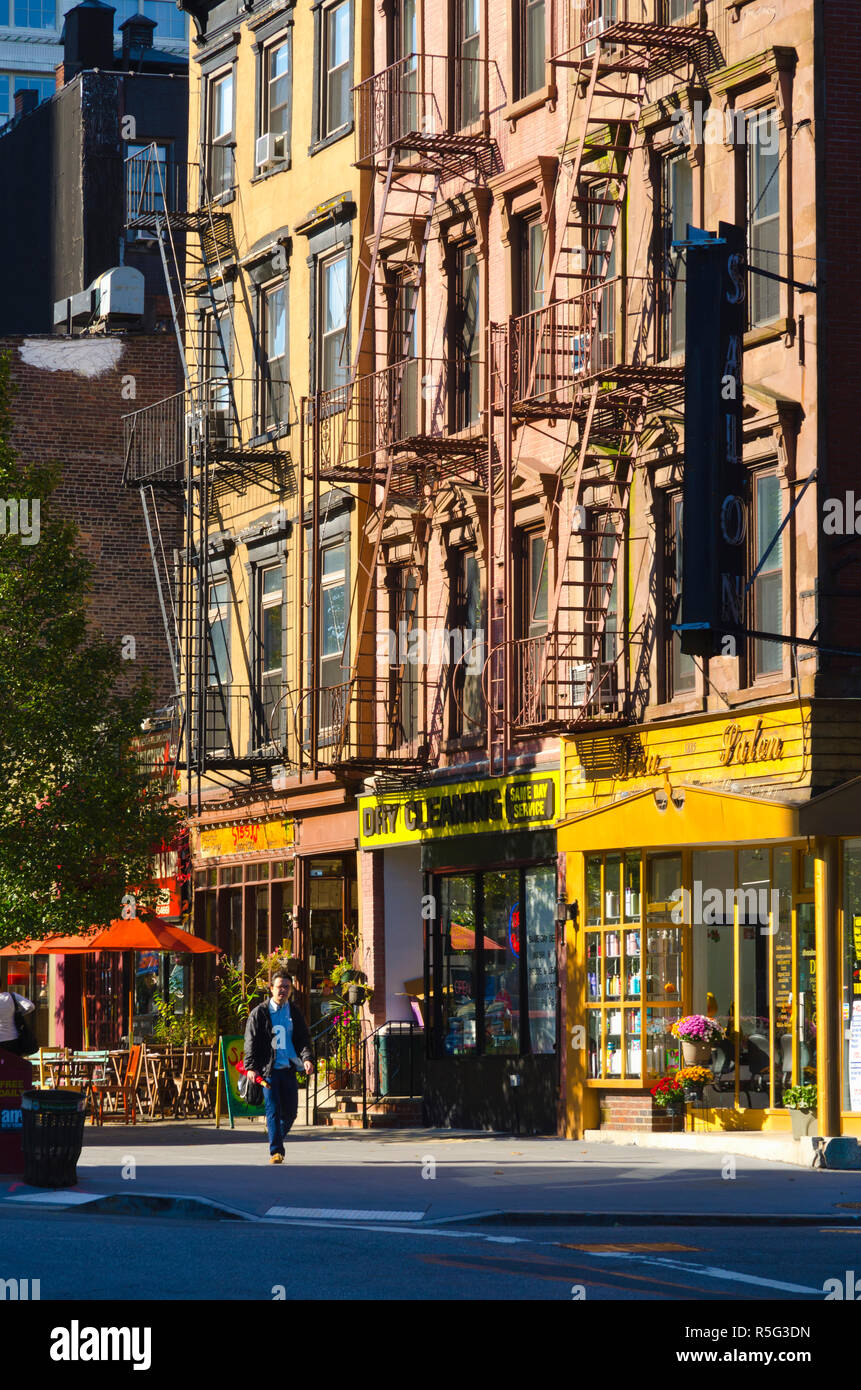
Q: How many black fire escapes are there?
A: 1